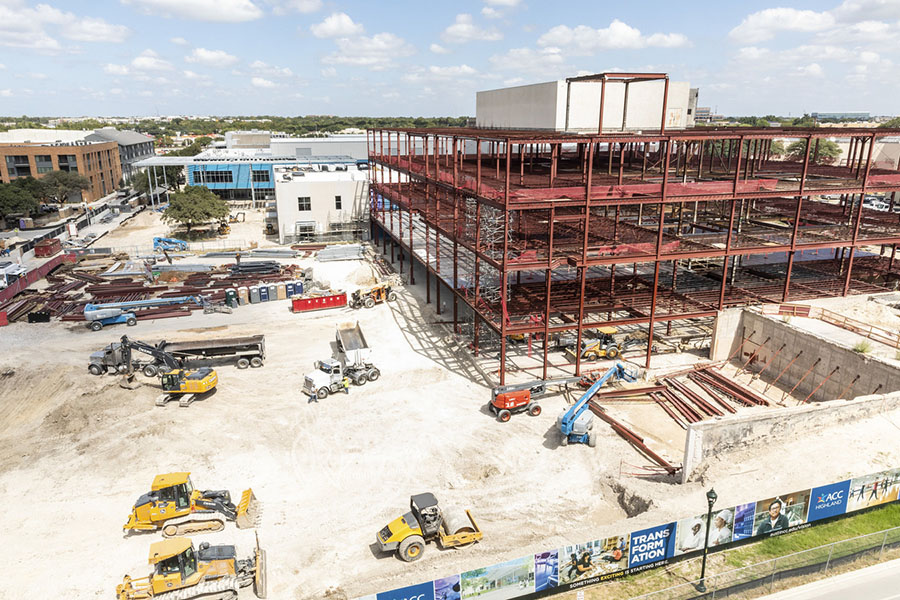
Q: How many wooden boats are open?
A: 0